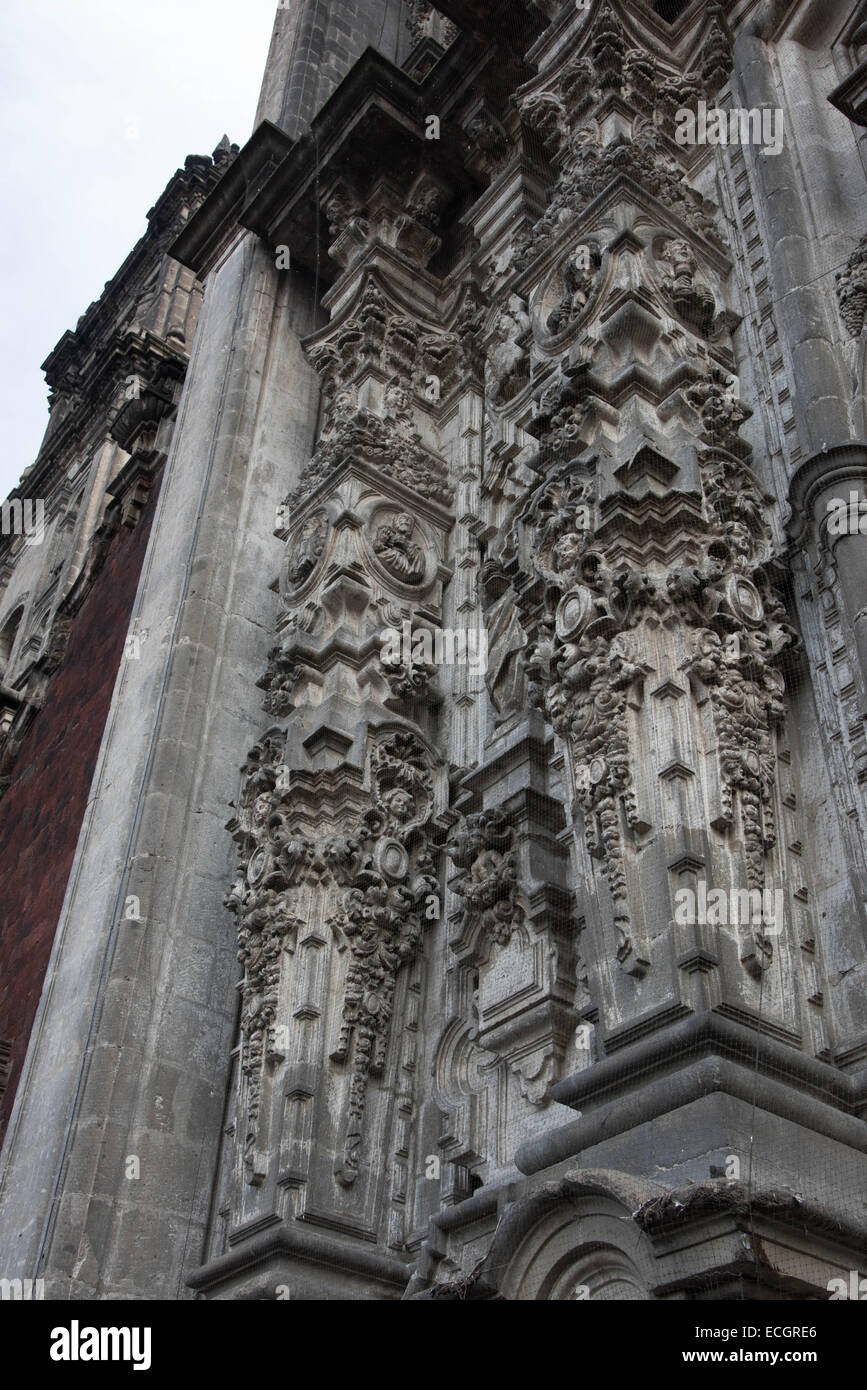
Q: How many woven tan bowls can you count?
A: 0